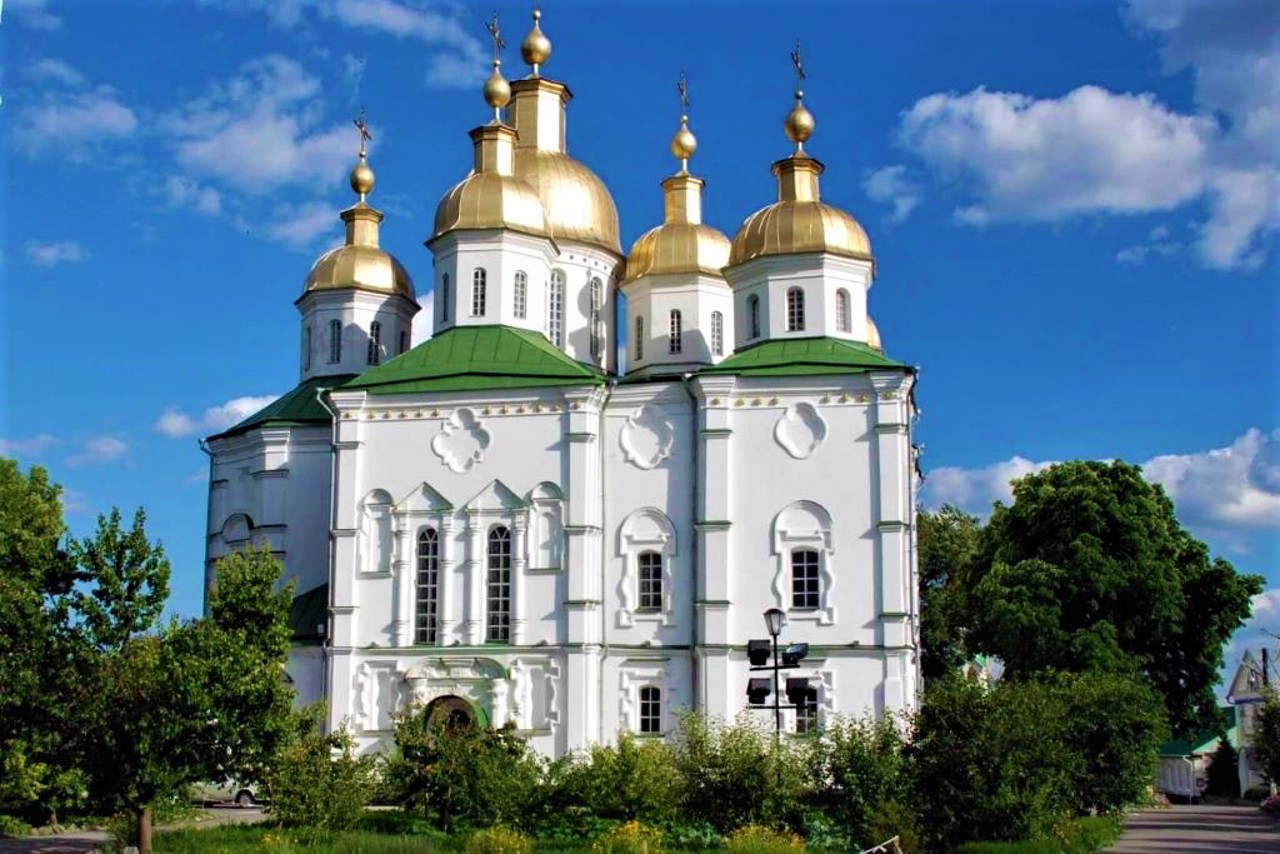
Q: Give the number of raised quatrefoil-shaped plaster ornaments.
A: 3